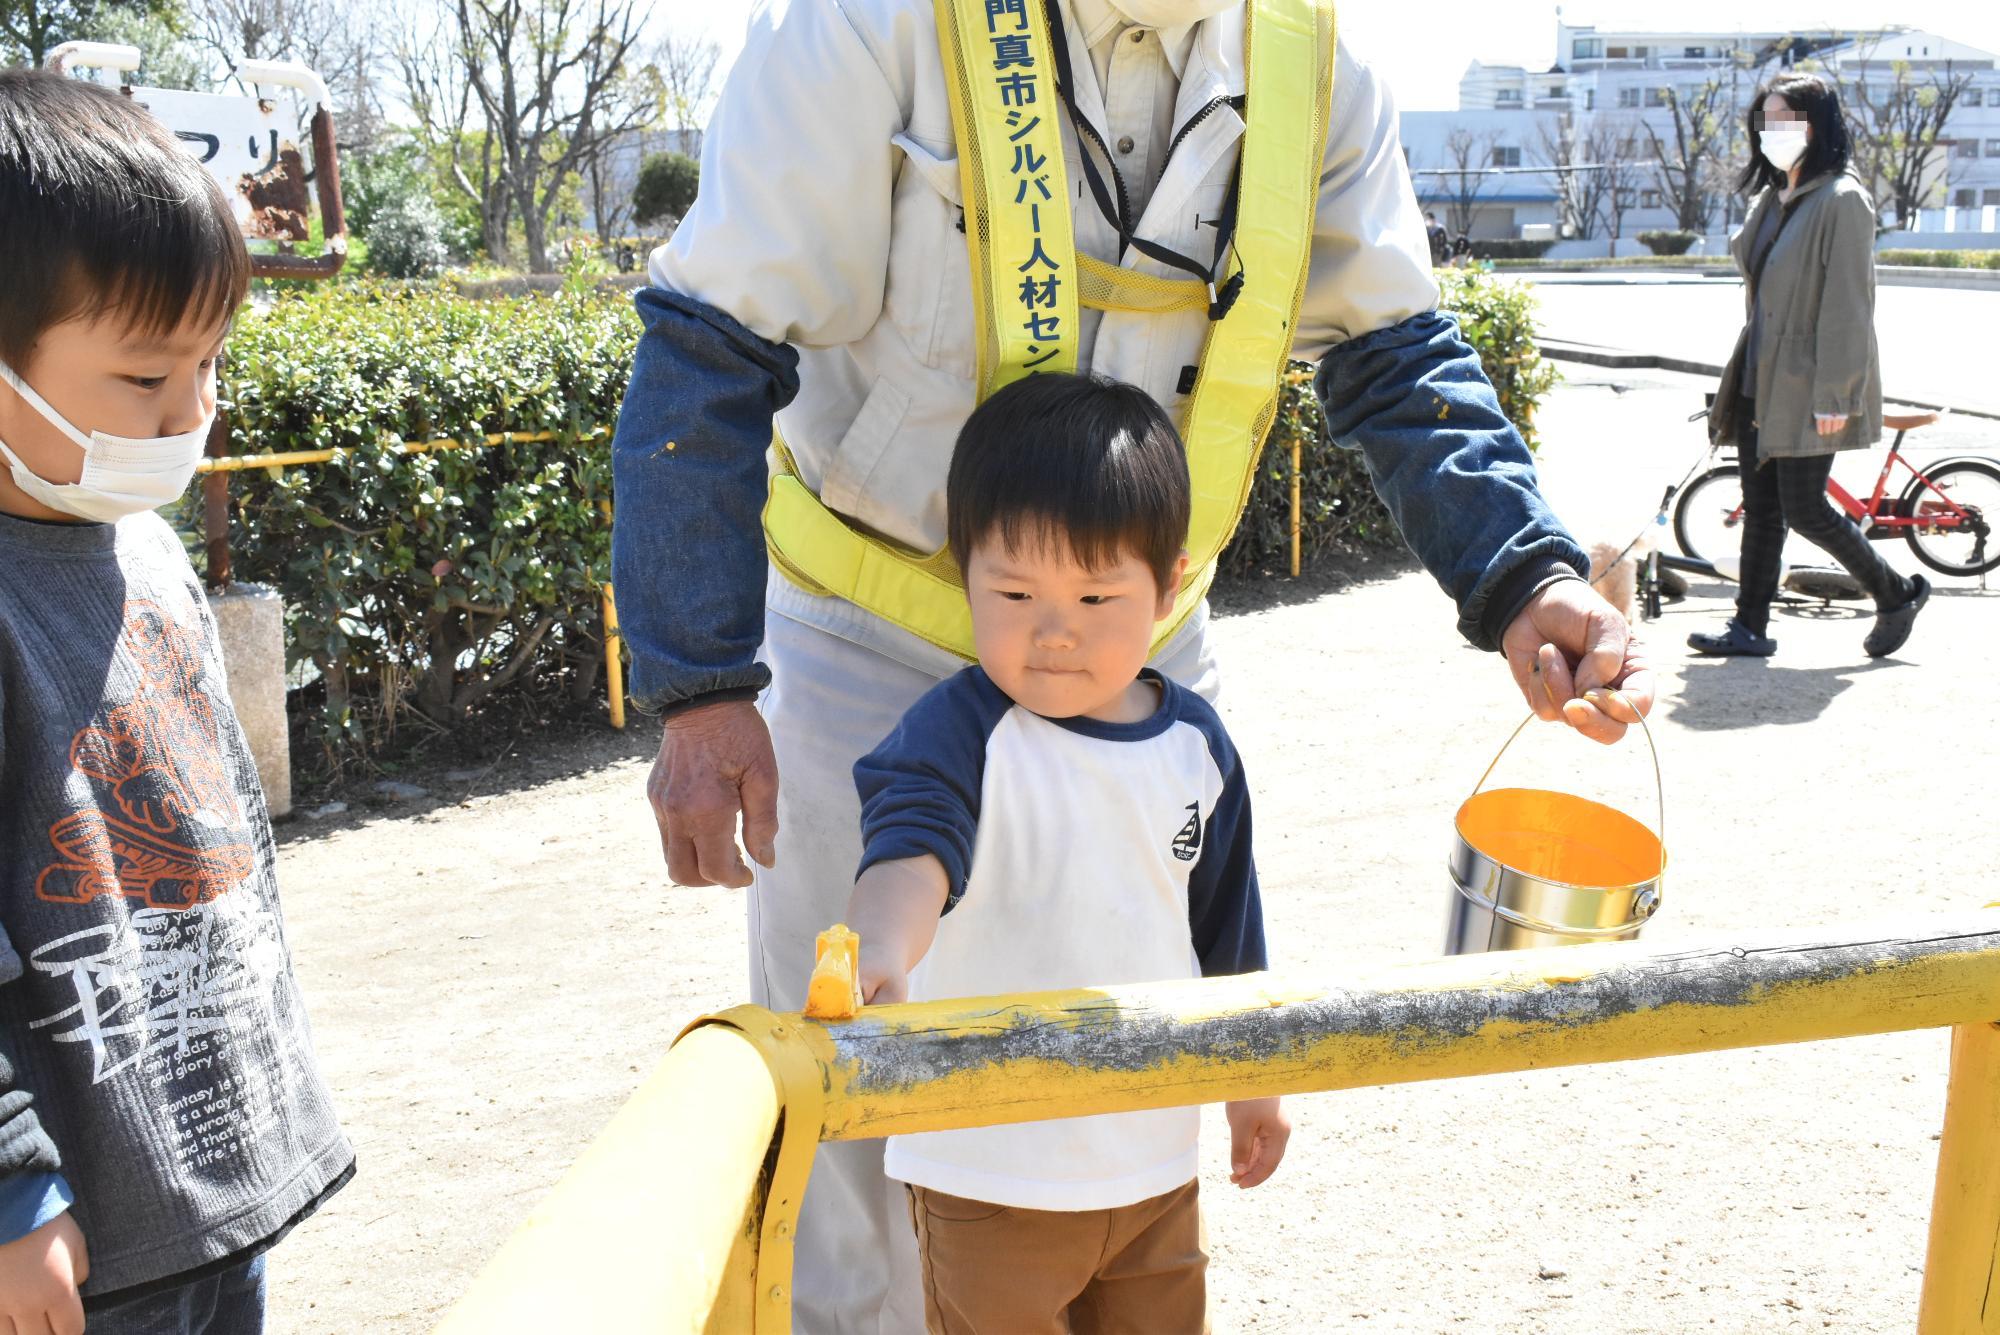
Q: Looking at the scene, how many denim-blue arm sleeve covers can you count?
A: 2